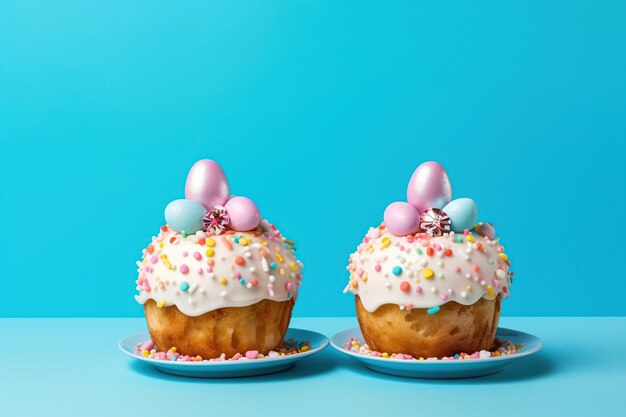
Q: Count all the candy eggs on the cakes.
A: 6